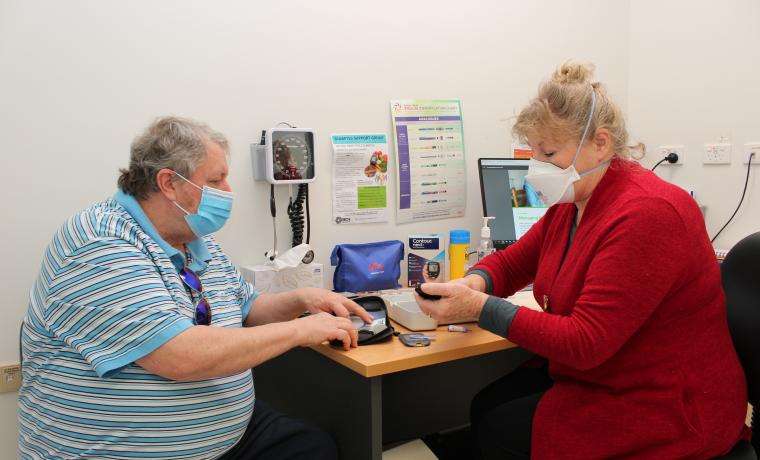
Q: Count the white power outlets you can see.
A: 3